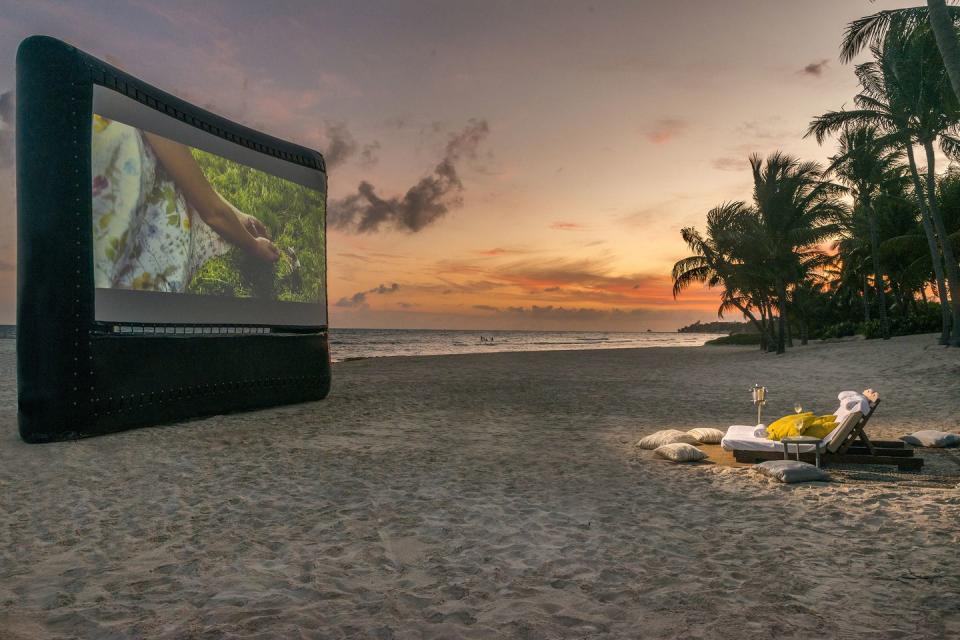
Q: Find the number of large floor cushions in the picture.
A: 5